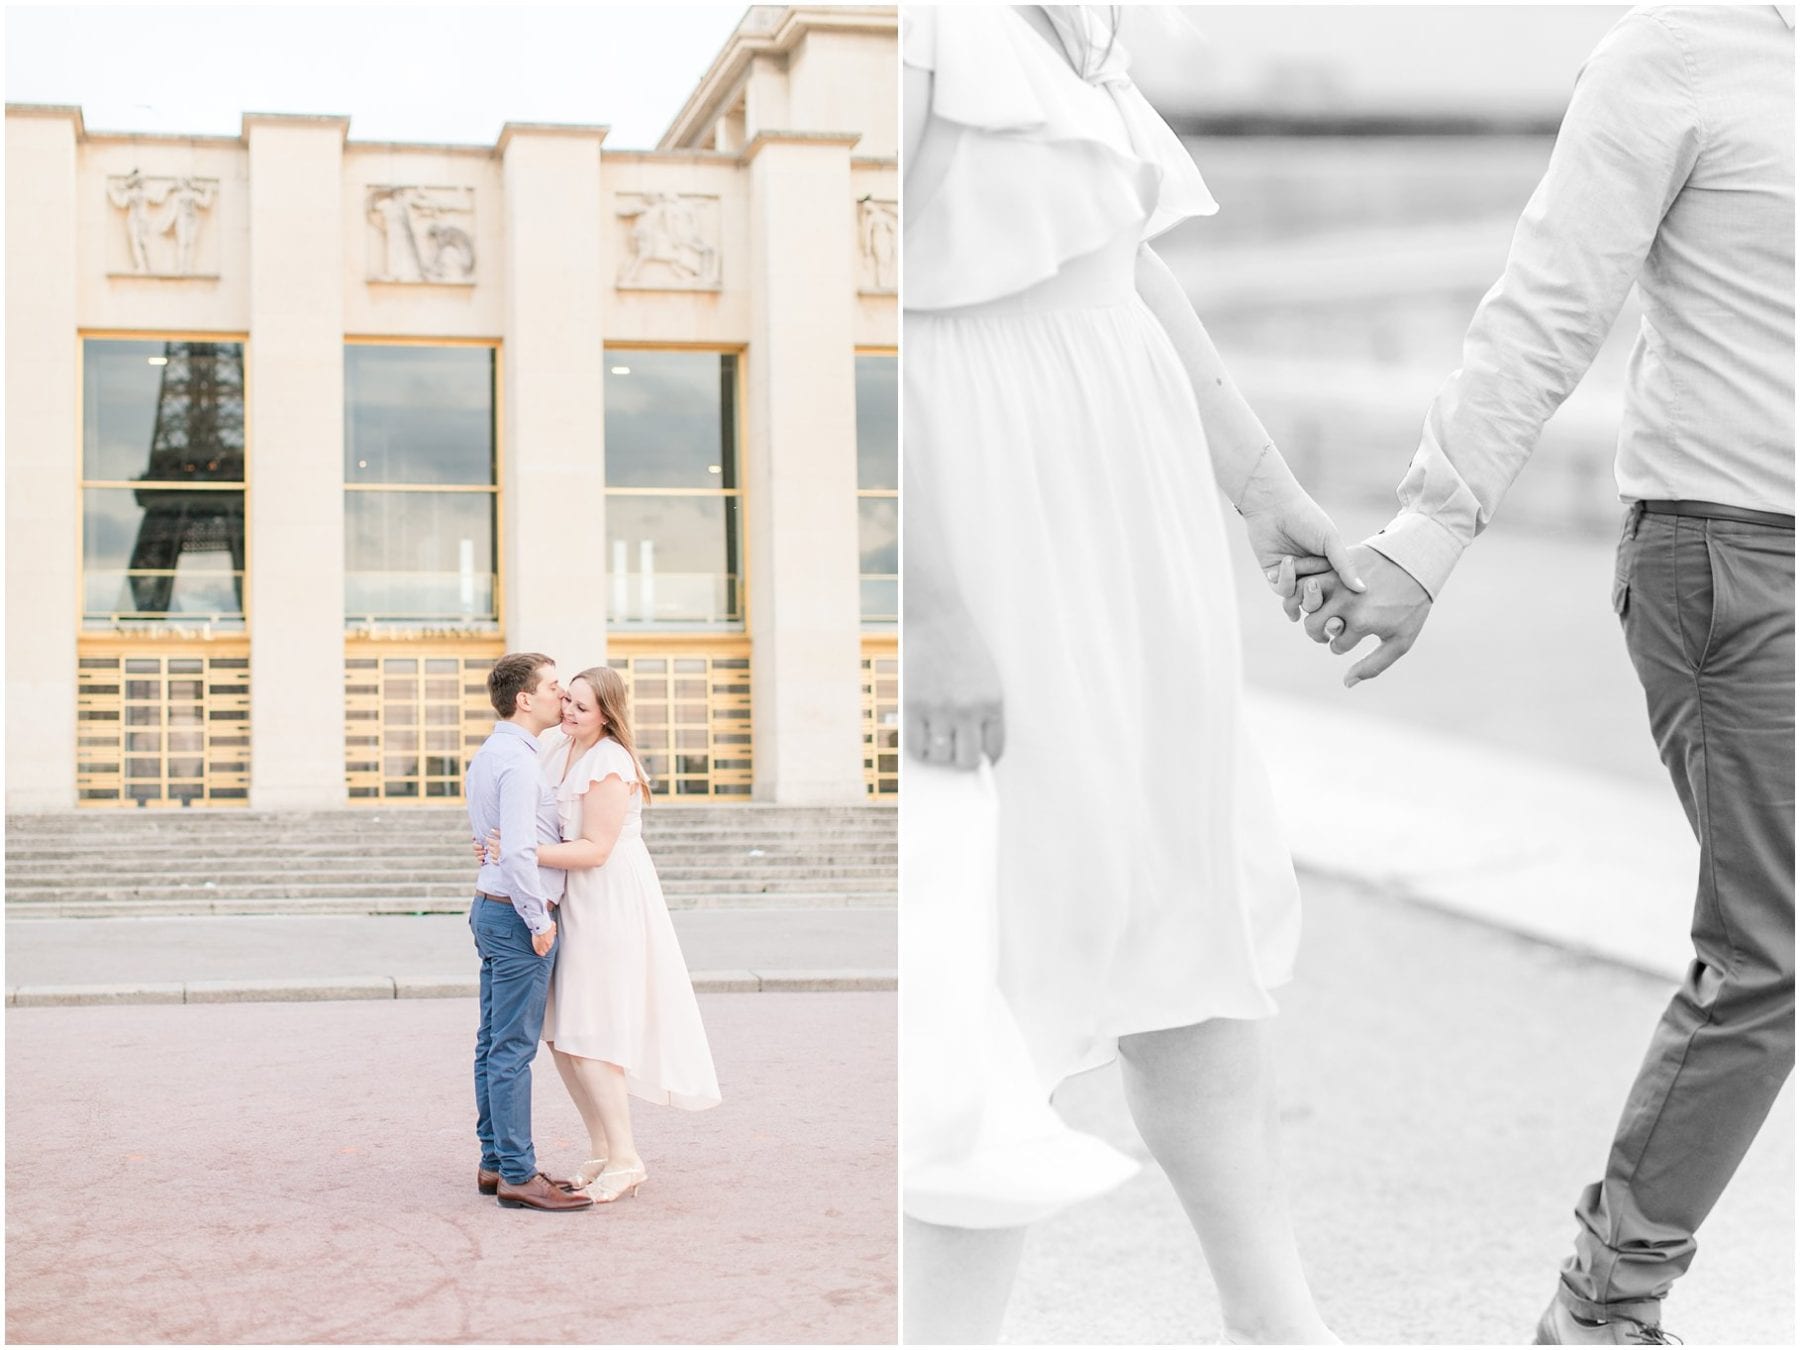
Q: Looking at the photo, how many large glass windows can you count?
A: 4